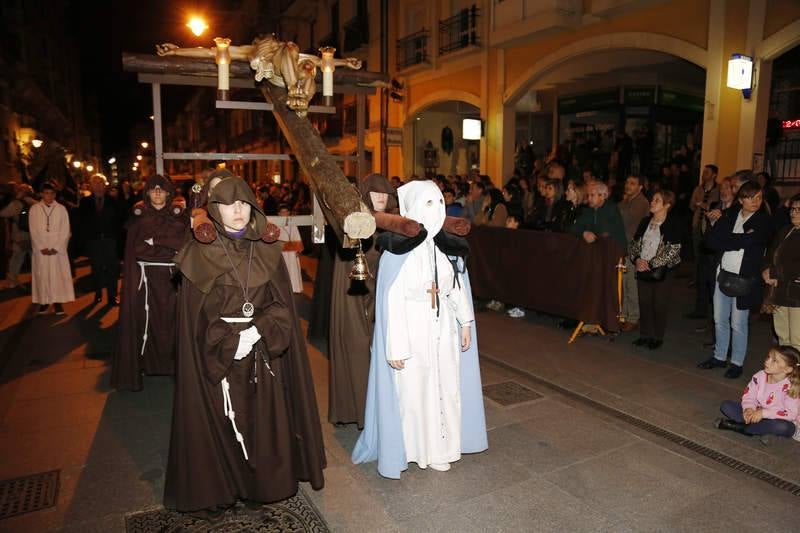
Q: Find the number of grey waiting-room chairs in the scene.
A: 0